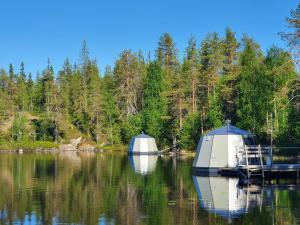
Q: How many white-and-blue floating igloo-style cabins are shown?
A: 2